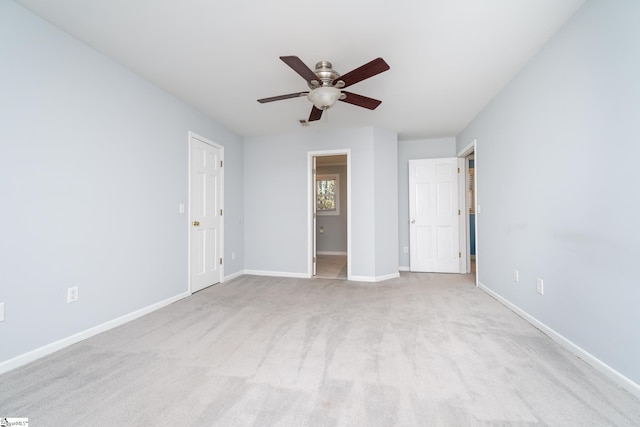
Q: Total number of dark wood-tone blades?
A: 5